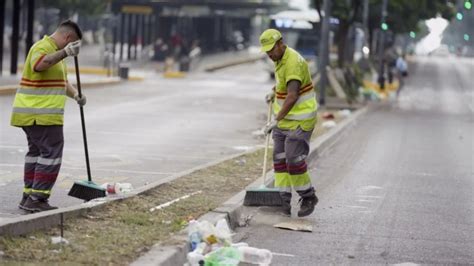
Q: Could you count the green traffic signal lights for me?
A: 5